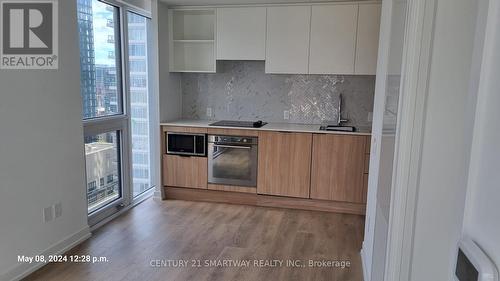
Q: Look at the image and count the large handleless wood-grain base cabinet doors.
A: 2